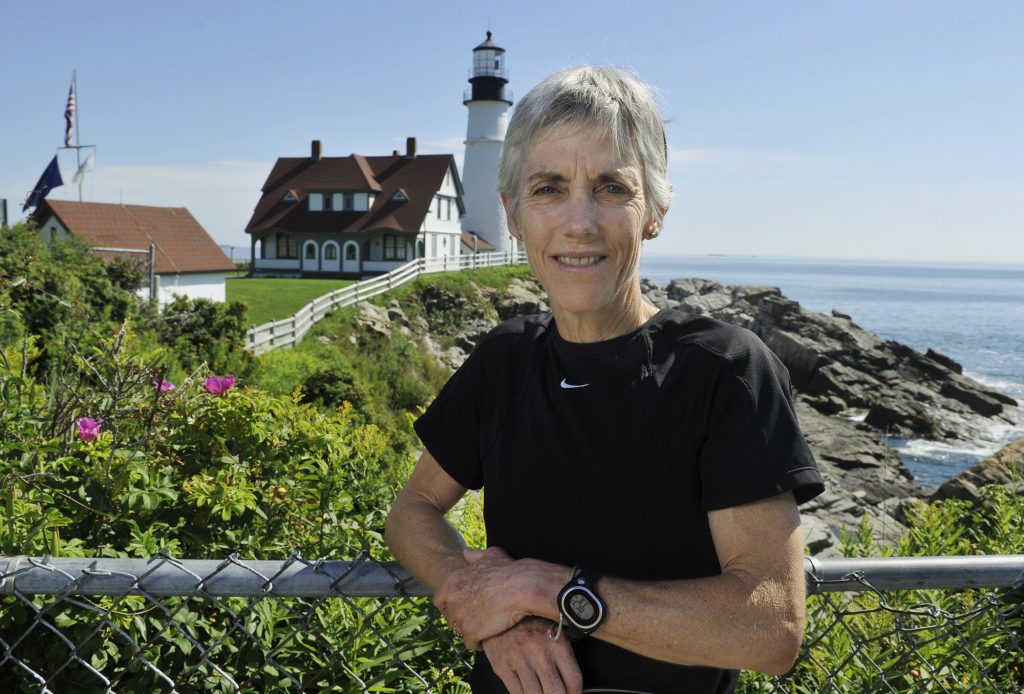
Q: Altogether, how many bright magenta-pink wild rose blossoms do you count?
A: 3